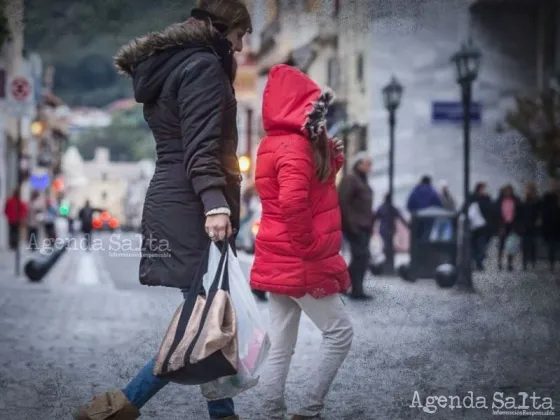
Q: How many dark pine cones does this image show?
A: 0